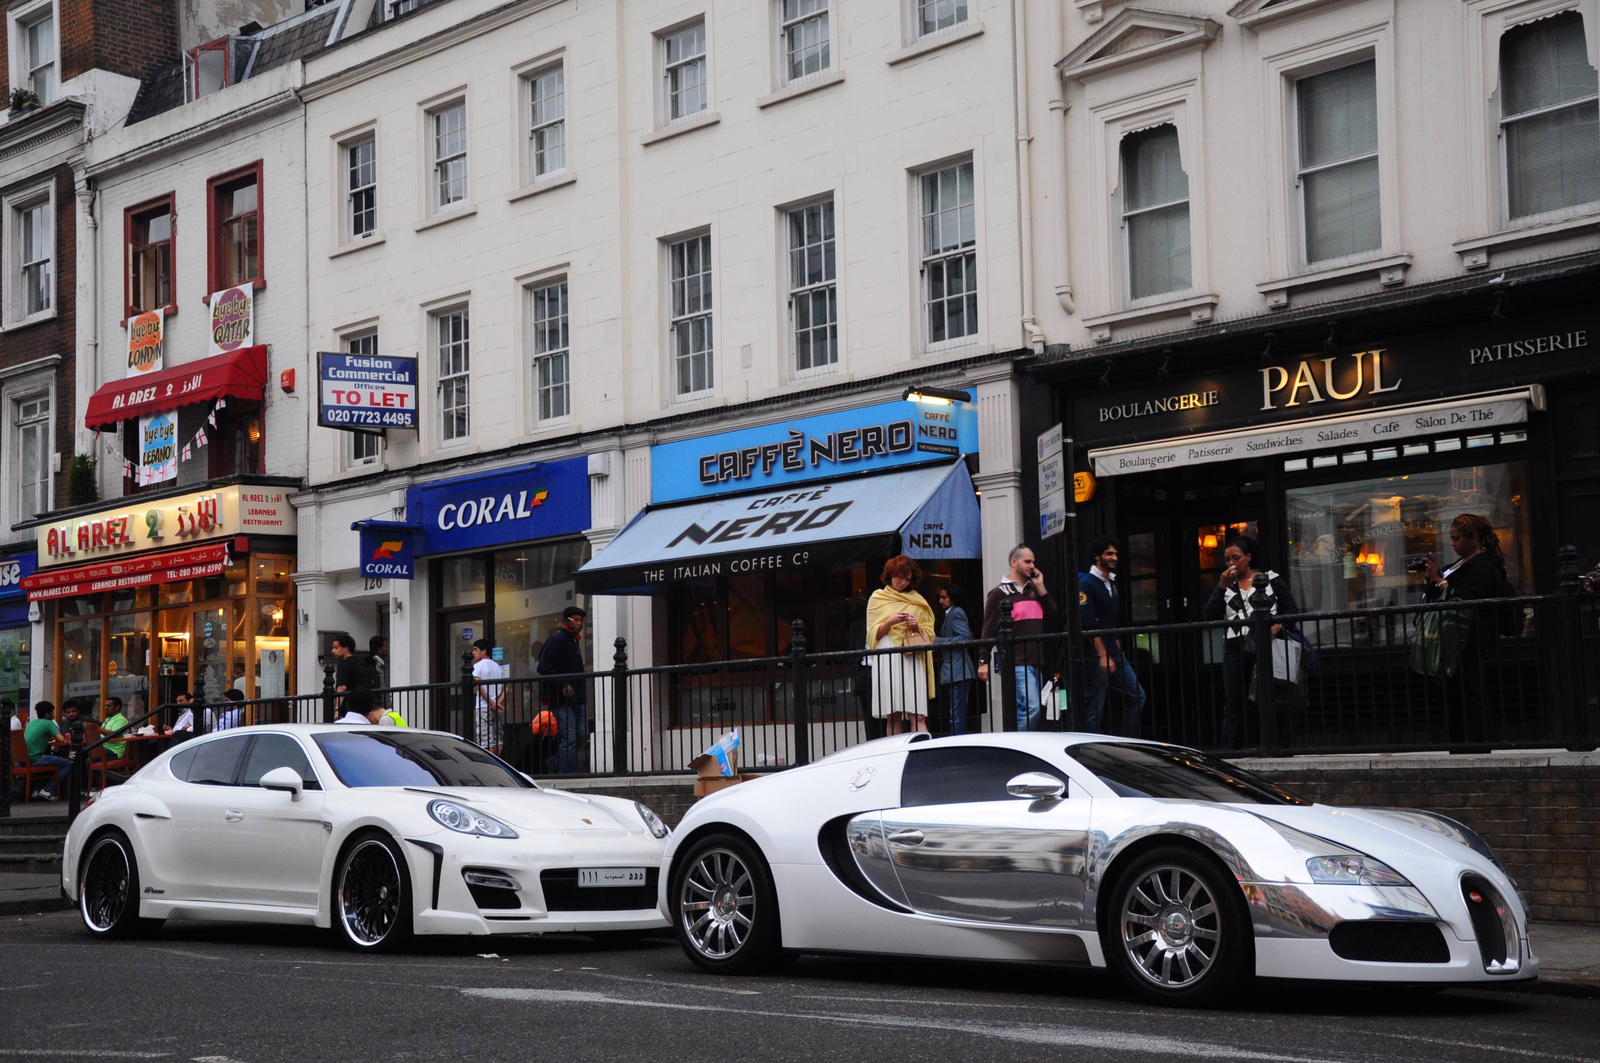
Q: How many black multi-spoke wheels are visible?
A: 2